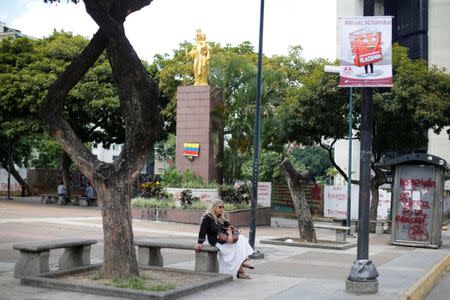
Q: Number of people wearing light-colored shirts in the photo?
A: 2